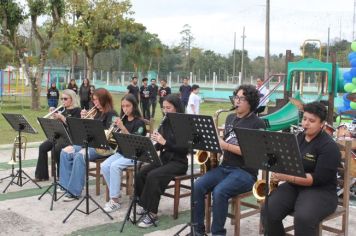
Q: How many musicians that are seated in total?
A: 6